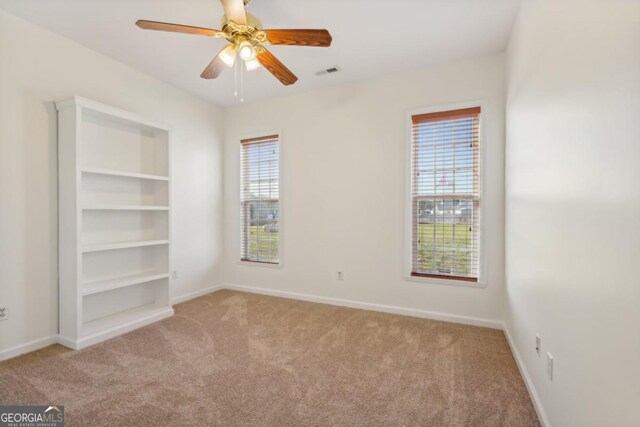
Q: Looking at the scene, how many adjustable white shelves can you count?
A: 4